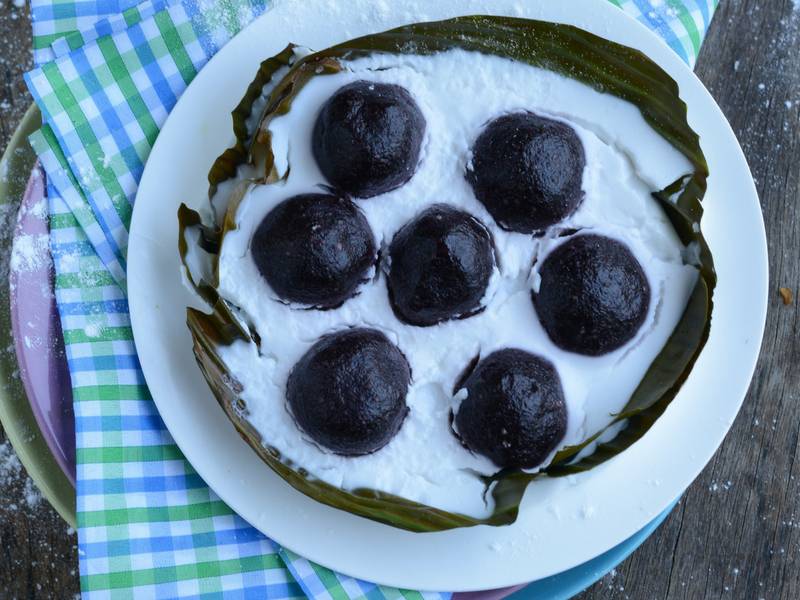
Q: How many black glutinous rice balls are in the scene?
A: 7